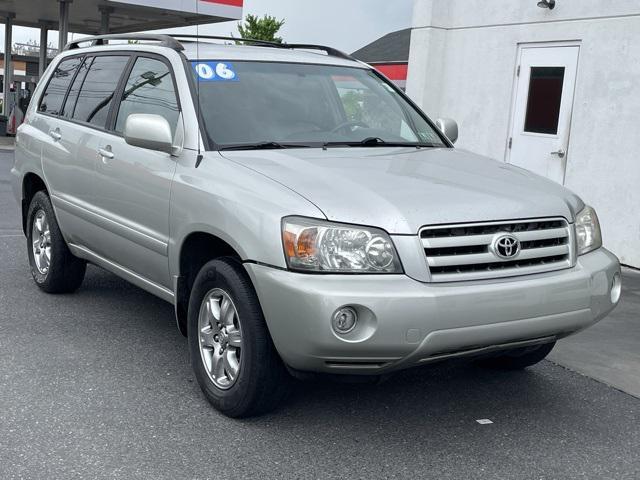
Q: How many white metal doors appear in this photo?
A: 1